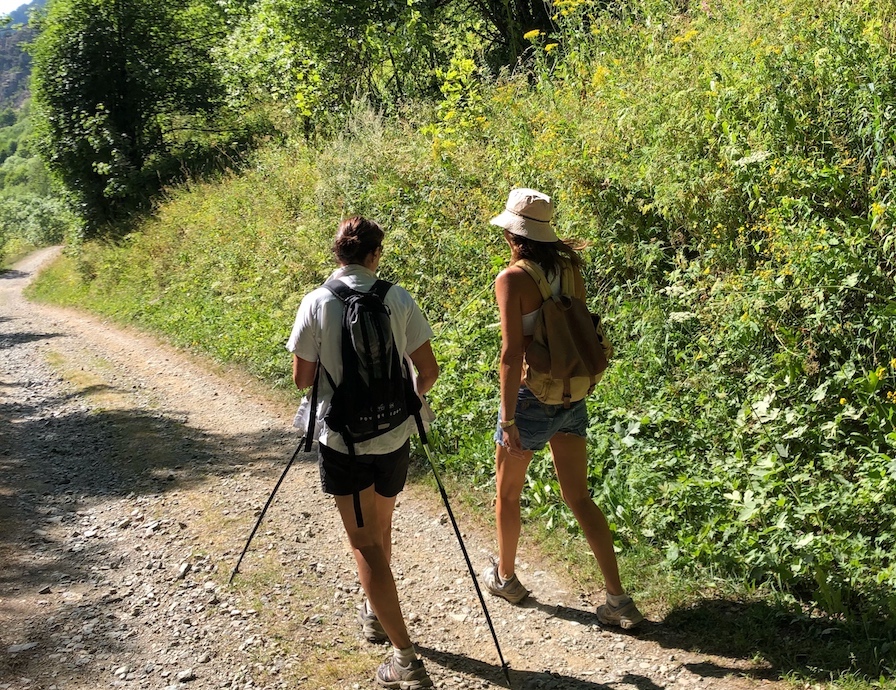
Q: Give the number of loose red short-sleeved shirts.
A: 0